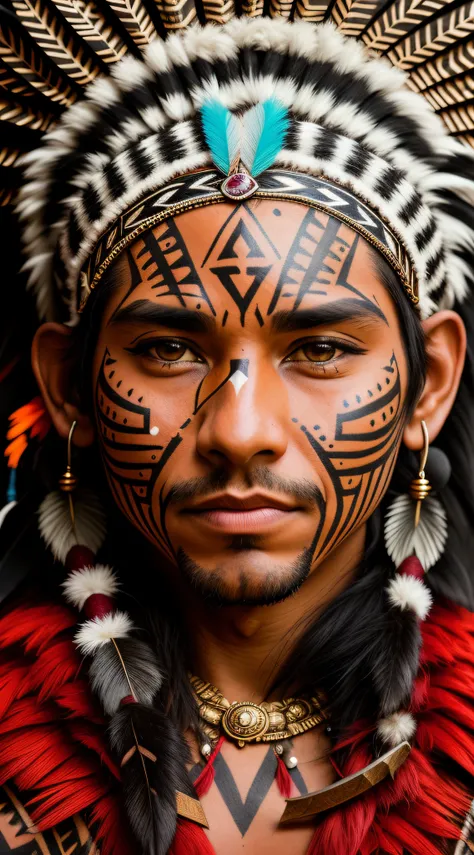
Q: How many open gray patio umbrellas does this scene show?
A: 0